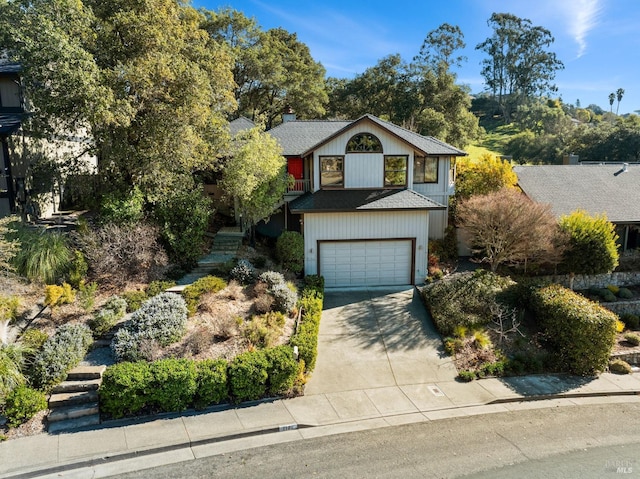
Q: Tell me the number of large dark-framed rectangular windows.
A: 3